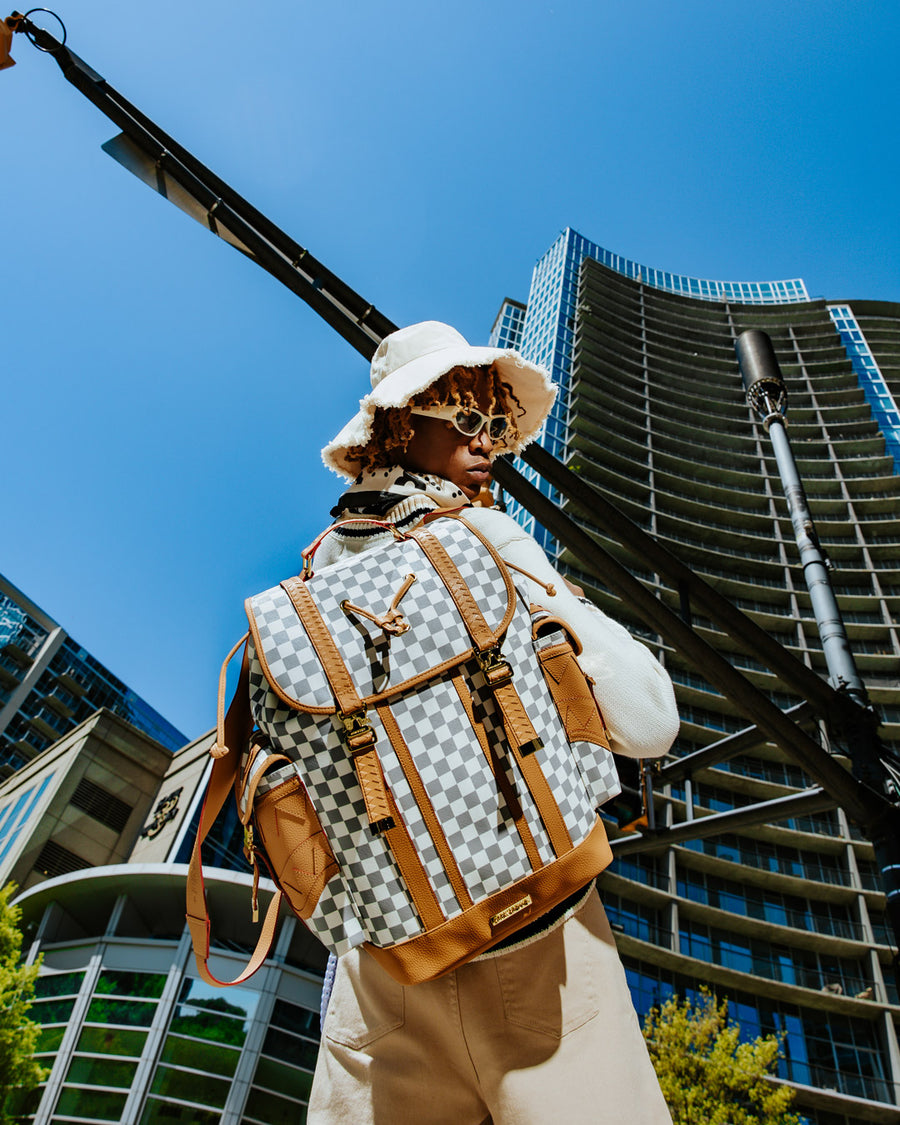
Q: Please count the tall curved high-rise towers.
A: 1